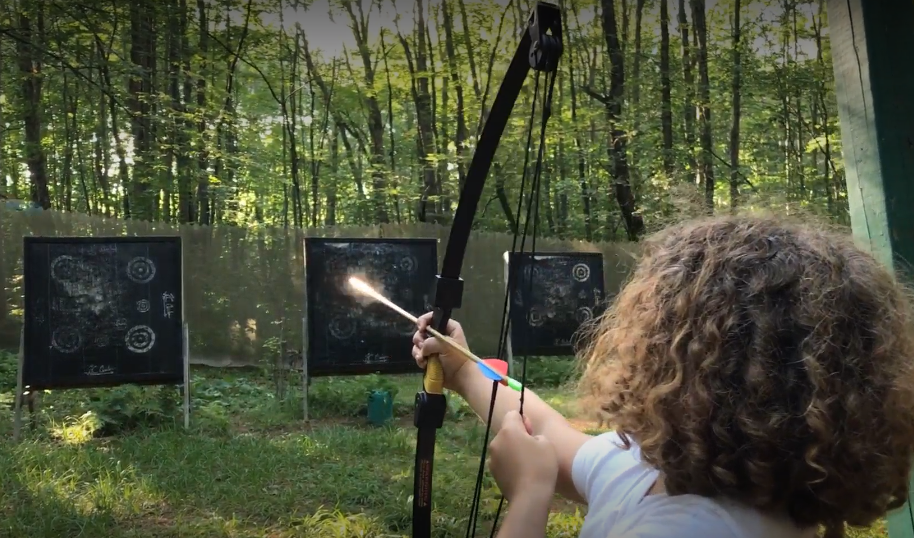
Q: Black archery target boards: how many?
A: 3